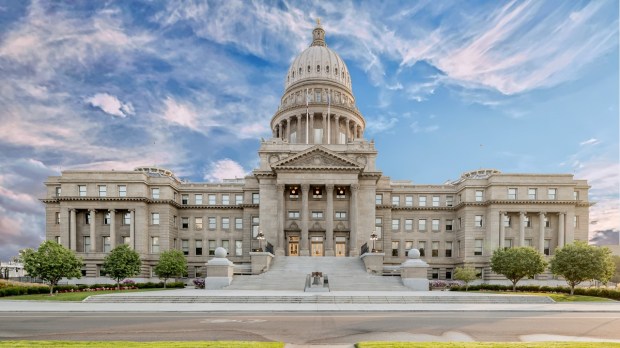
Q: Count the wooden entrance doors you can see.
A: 3